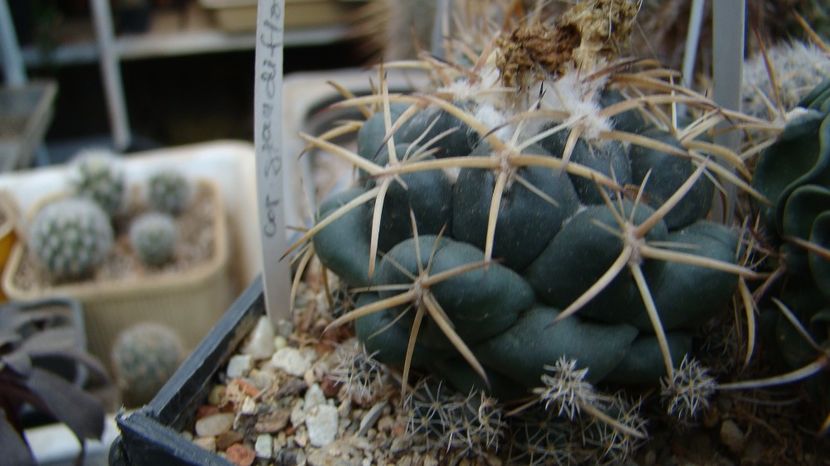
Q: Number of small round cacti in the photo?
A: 5